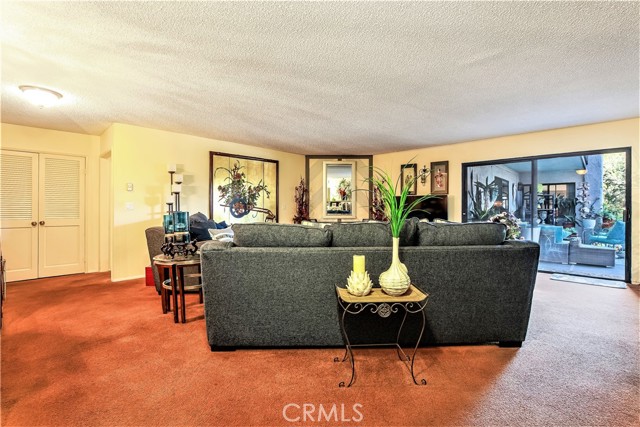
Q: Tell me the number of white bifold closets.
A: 1